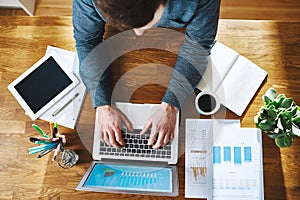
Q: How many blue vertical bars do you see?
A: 4